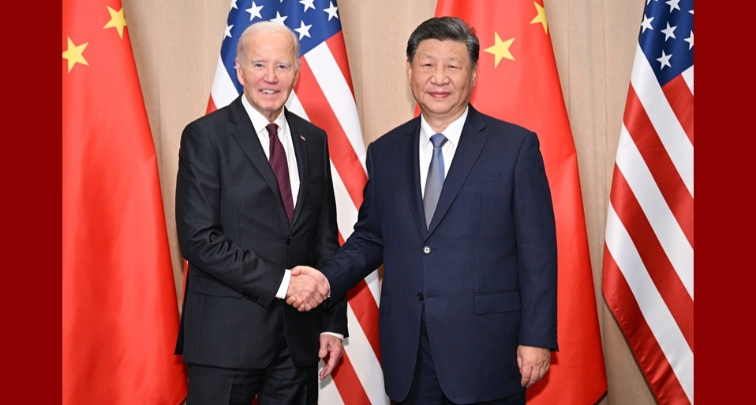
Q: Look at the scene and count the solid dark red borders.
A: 2